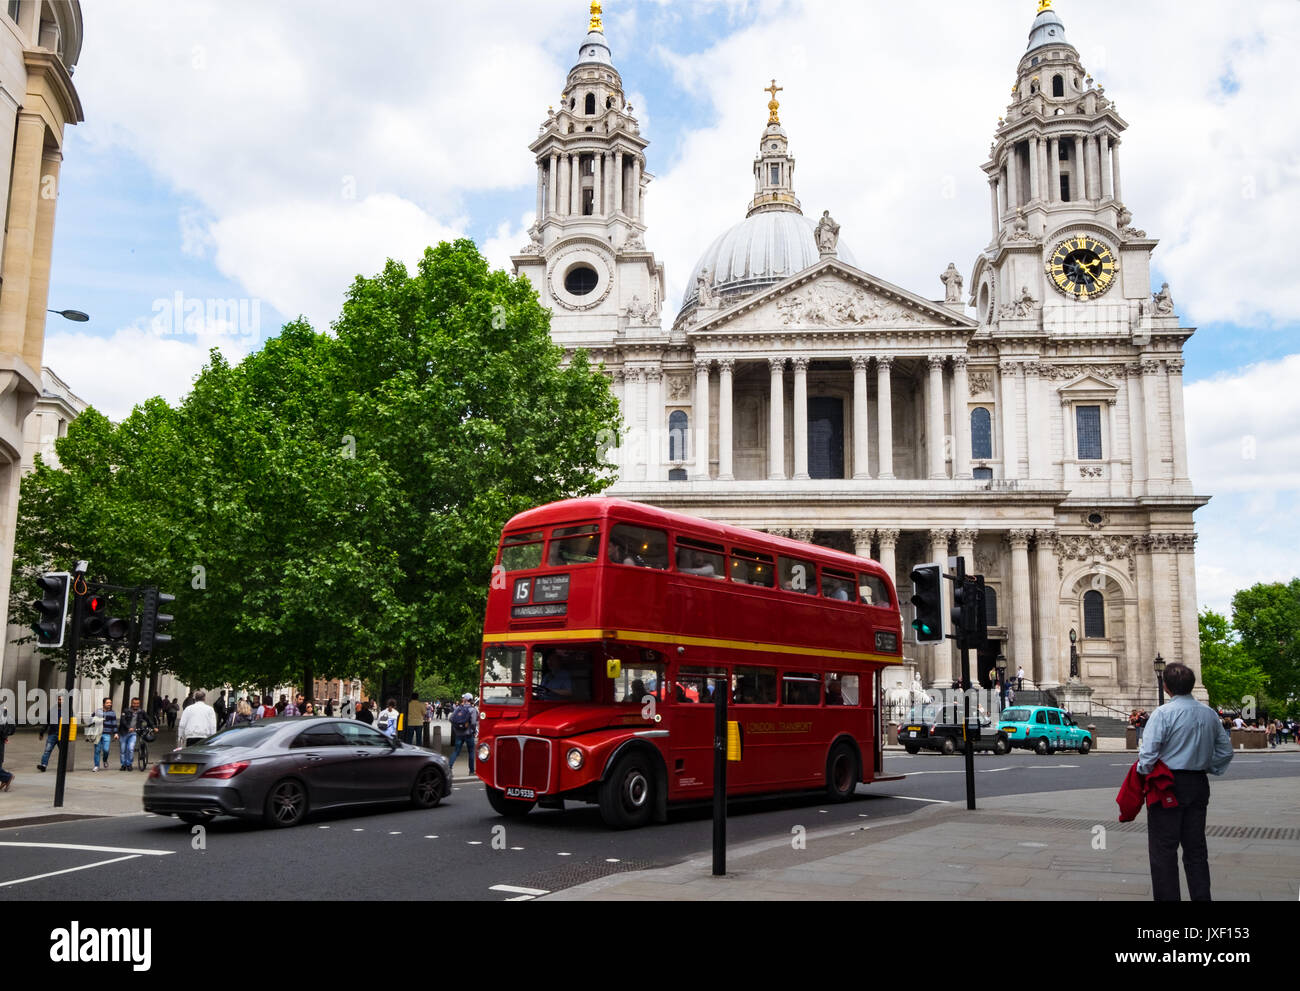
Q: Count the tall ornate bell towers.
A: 2